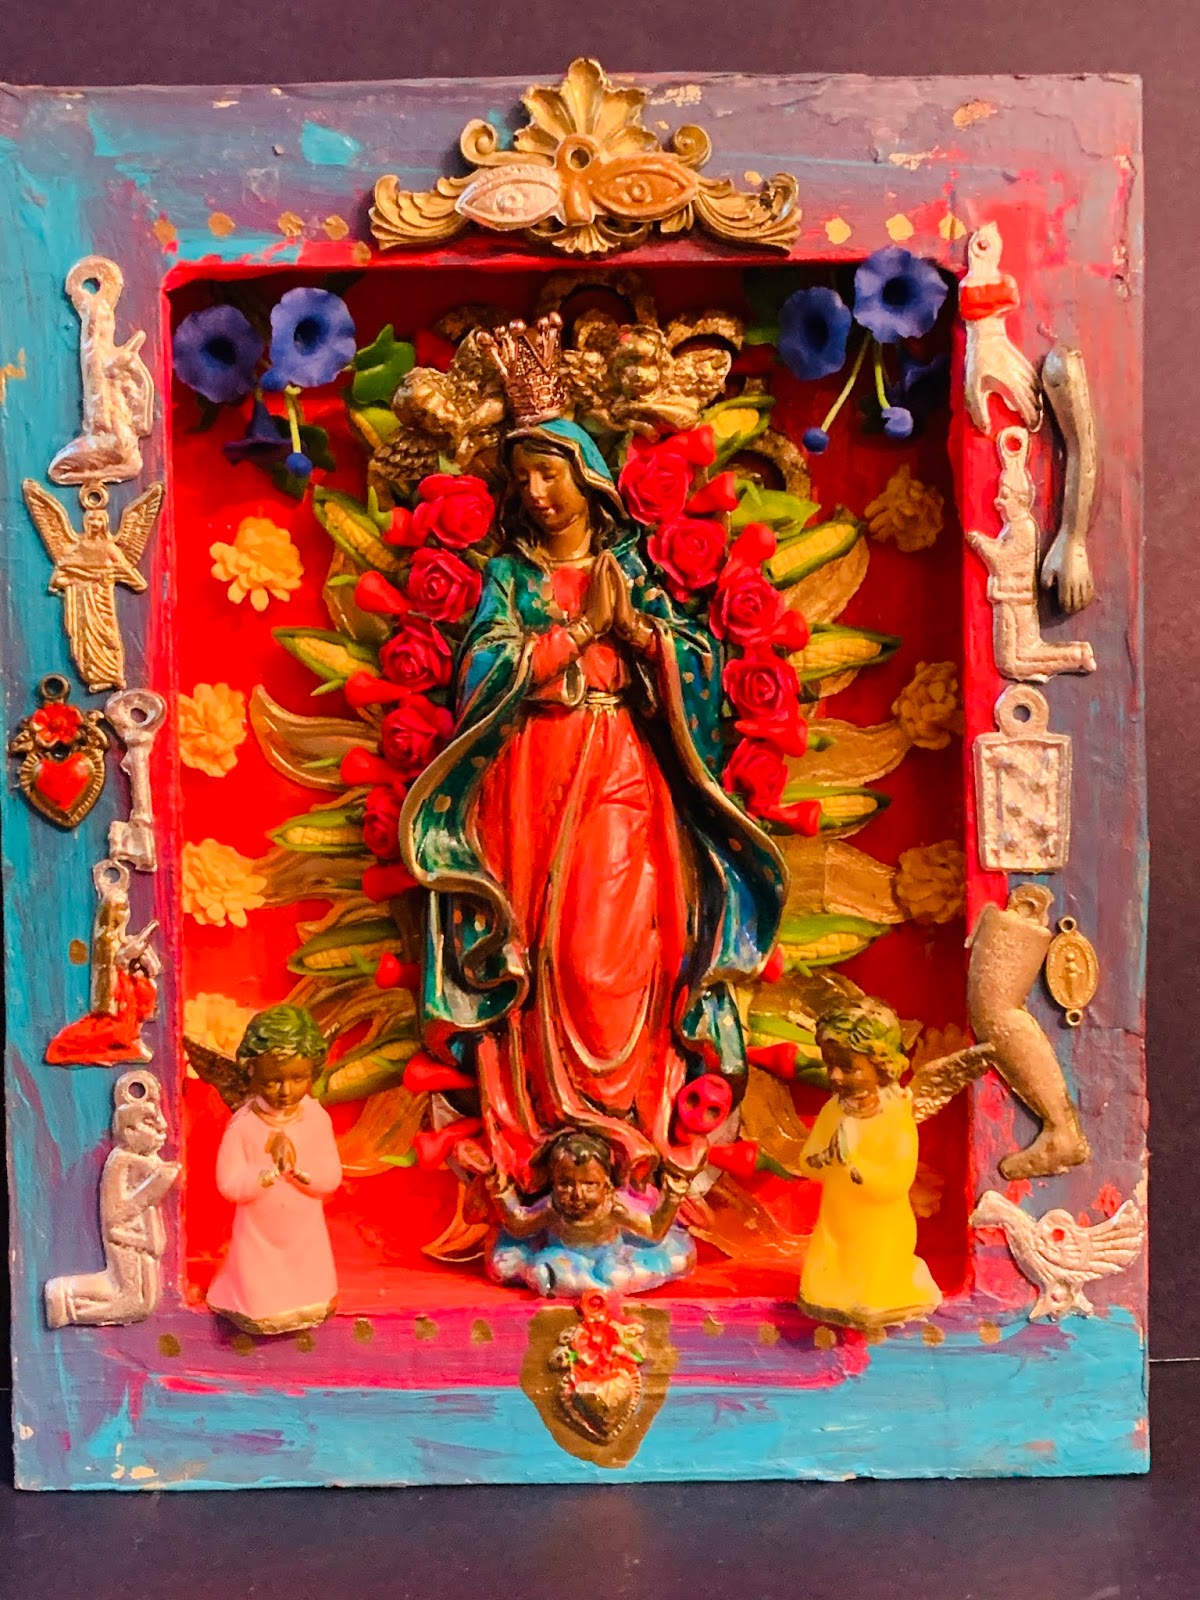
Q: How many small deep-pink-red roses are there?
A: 10